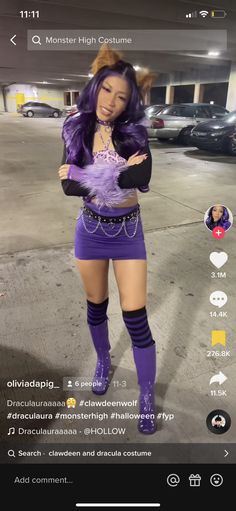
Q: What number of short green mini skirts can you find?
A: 0